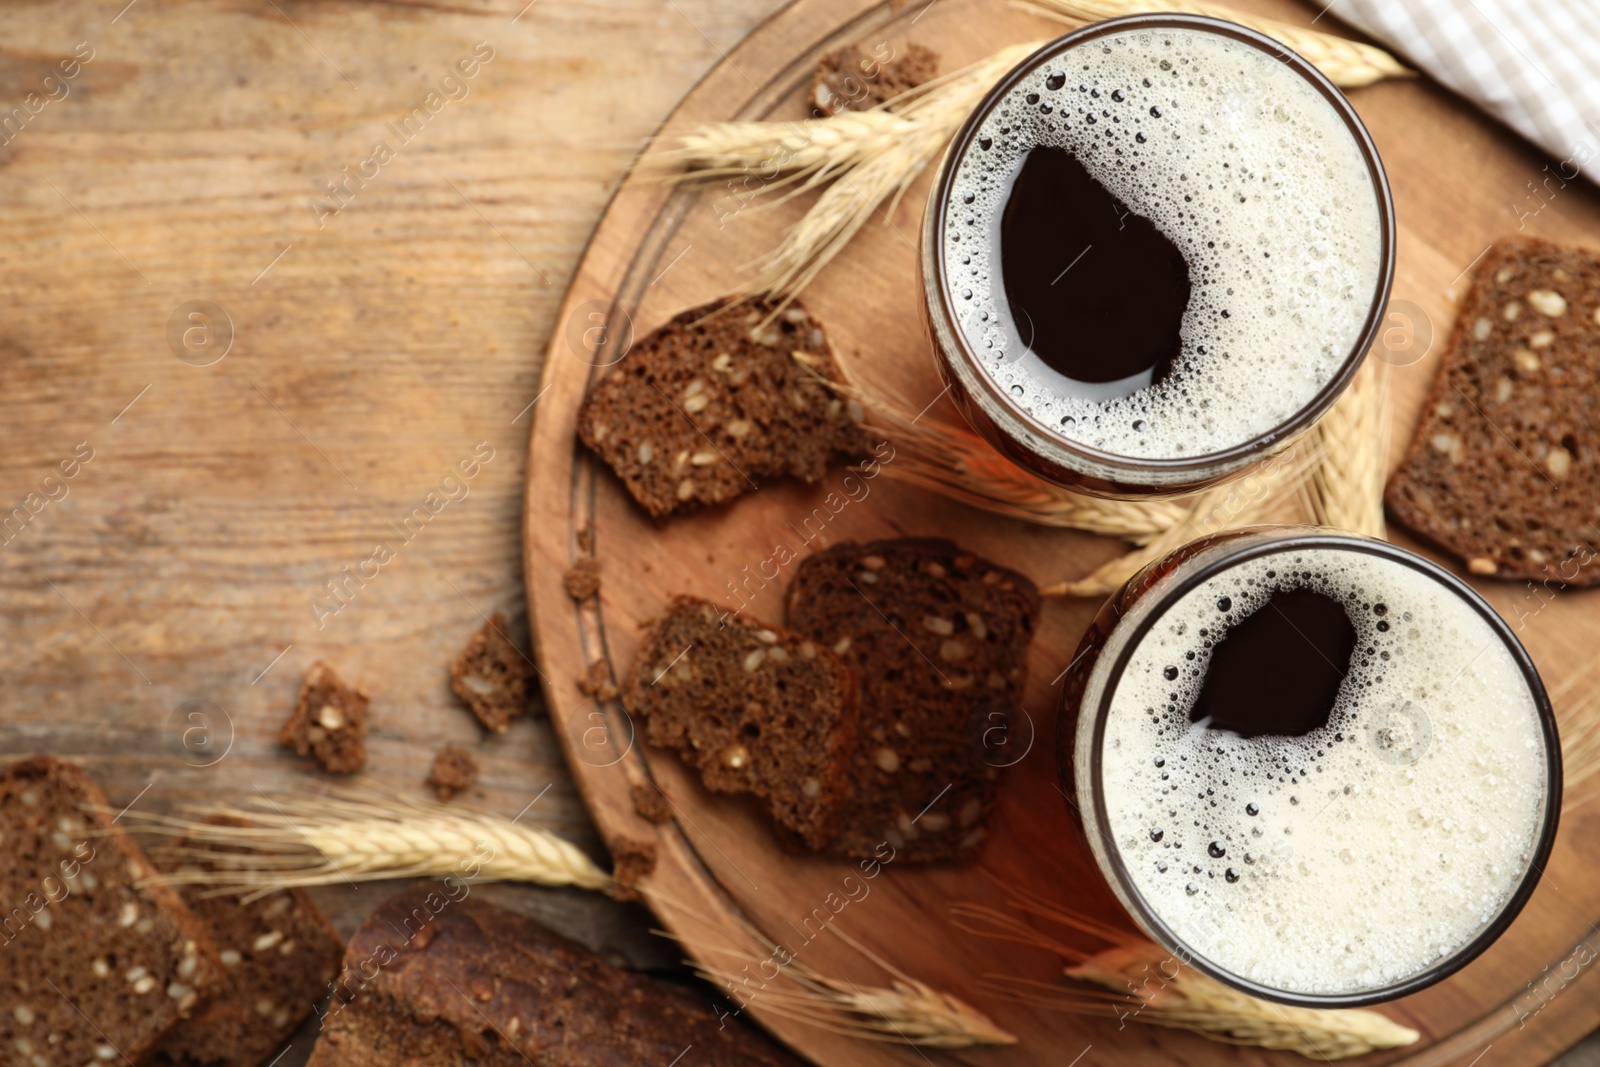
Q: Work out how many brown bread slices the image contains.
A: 6